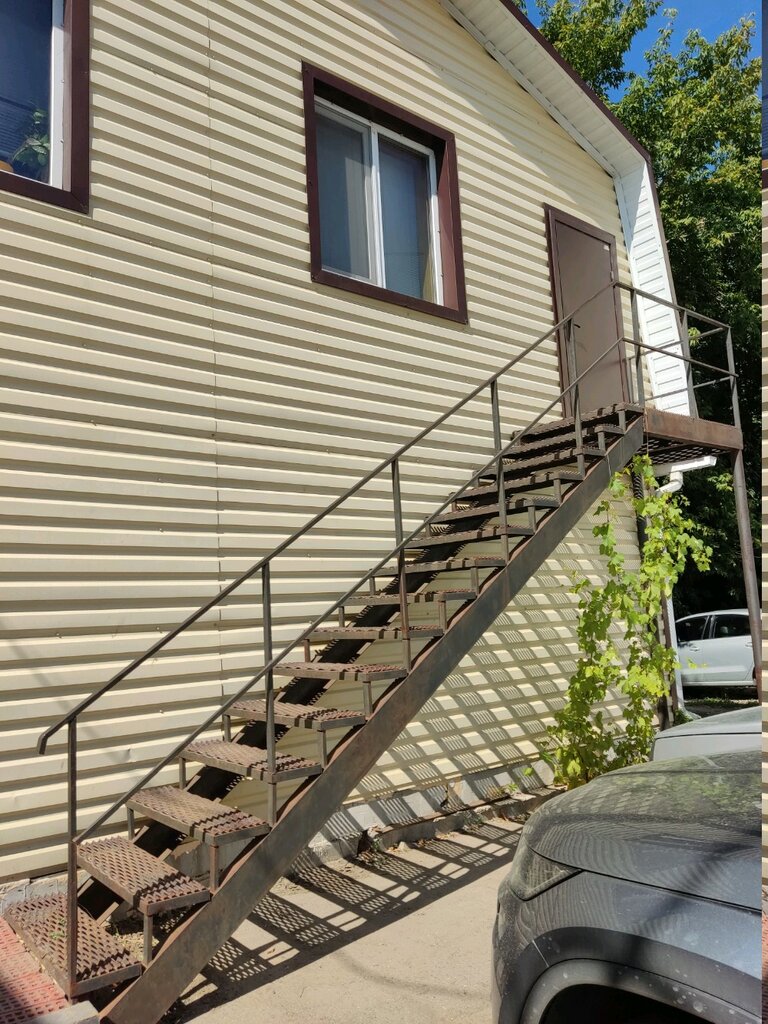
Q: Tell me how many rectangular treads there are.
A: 15